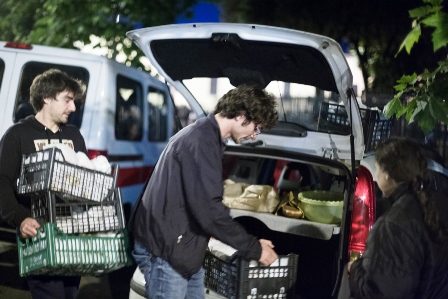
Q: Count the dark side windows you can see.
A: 2